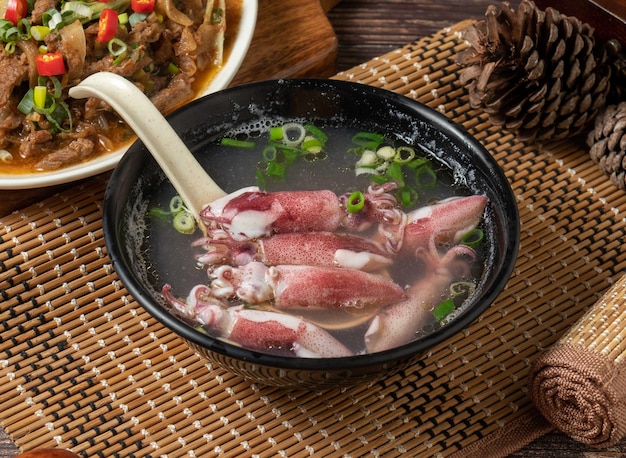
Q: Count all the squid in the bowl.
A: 6